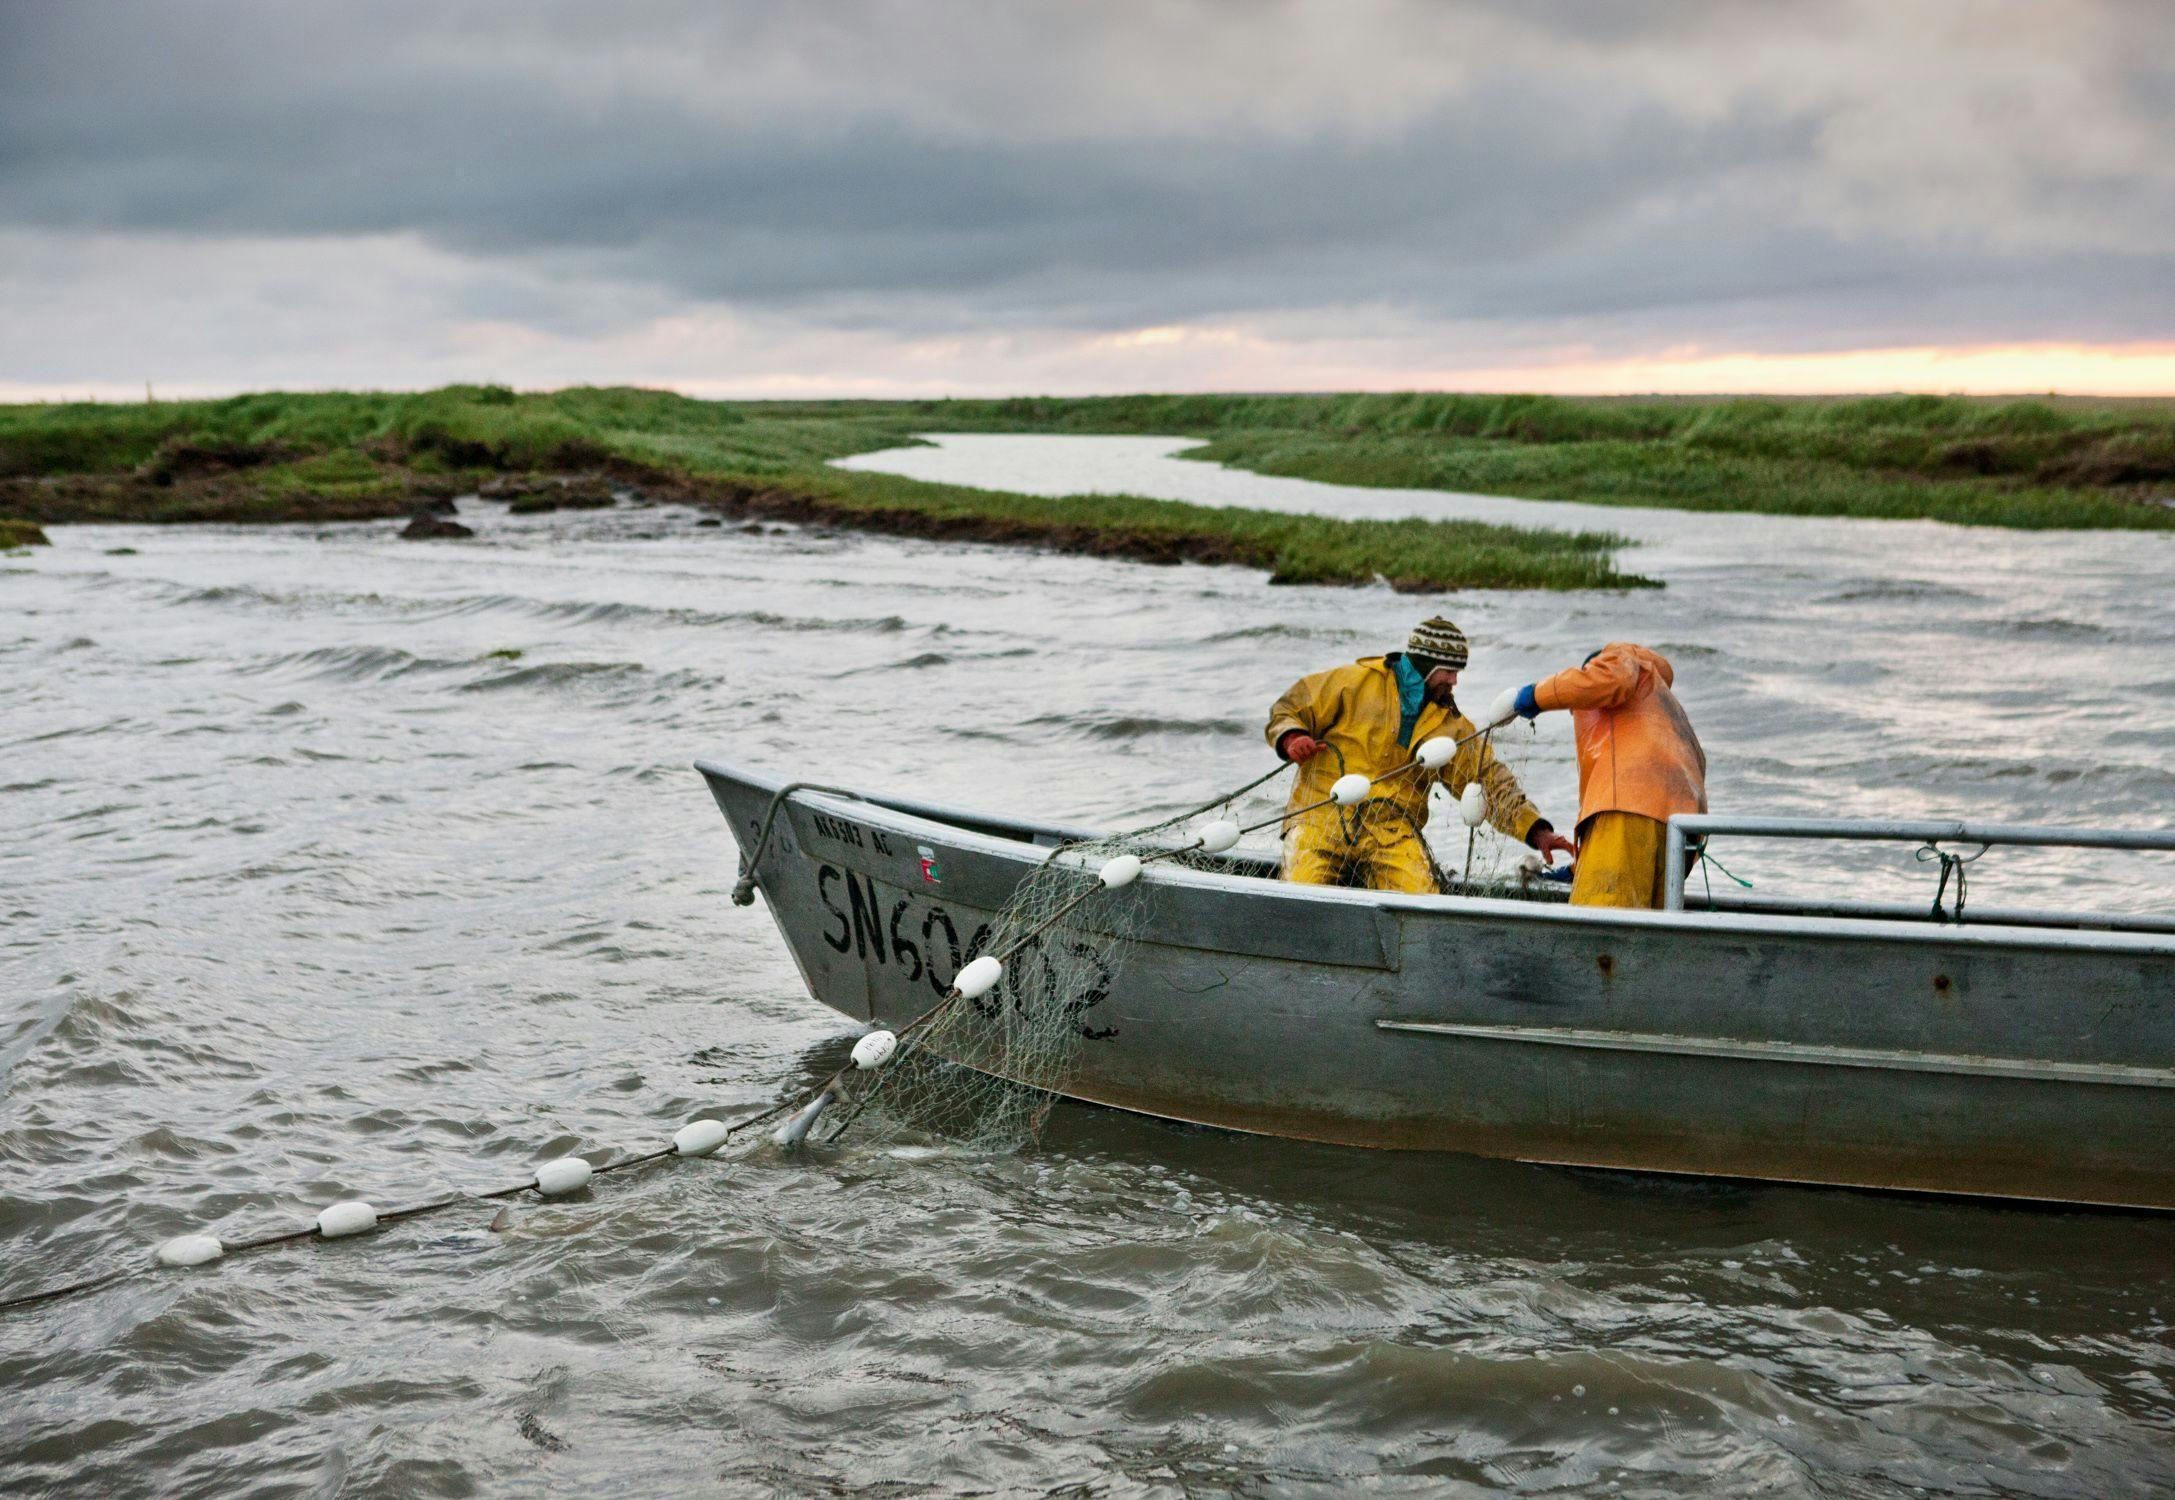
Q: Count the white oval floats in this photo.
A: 12